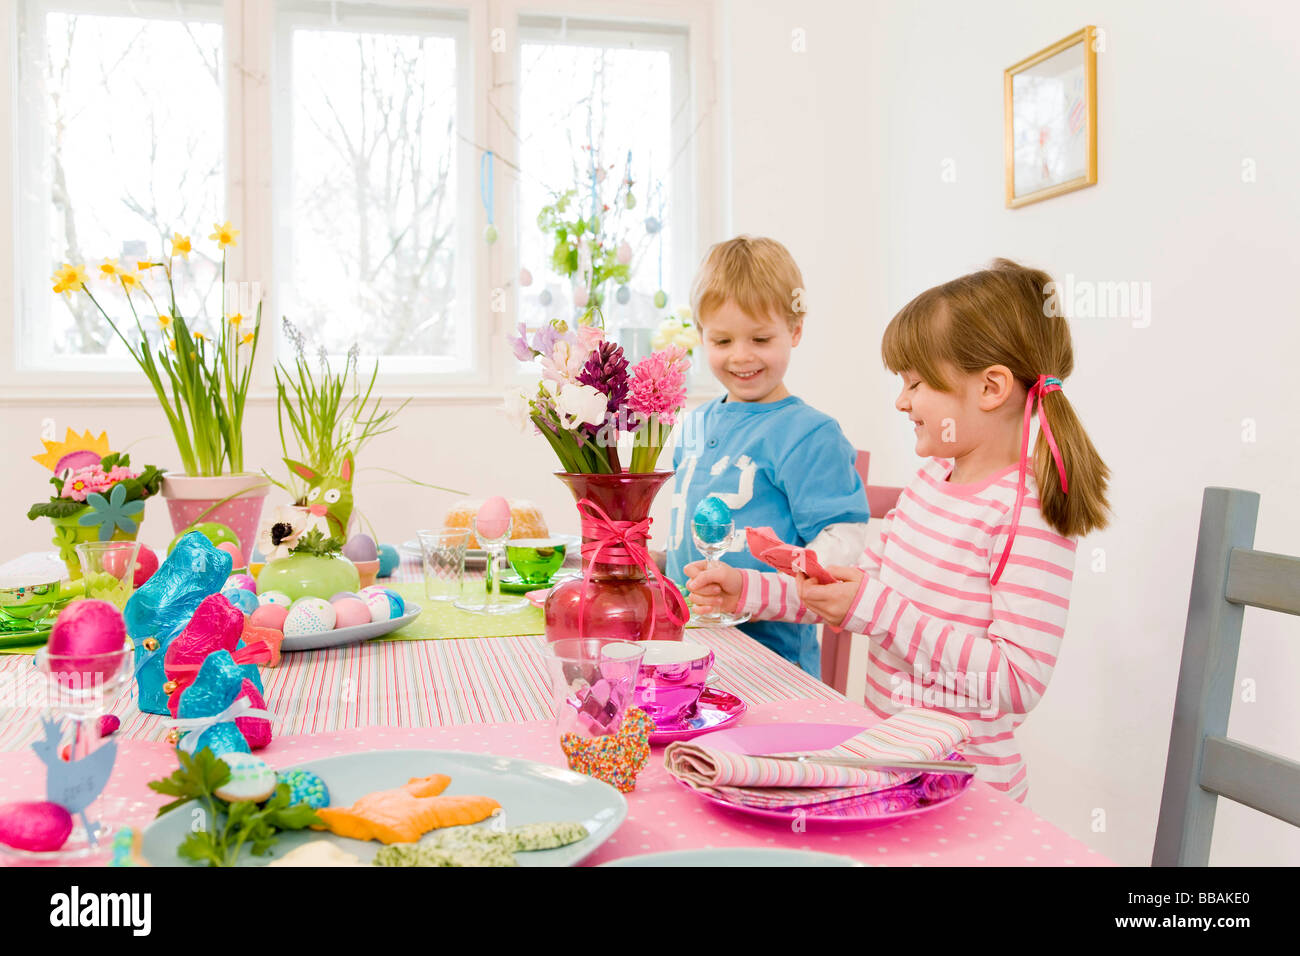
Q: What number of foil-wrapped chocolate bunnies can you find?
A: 3